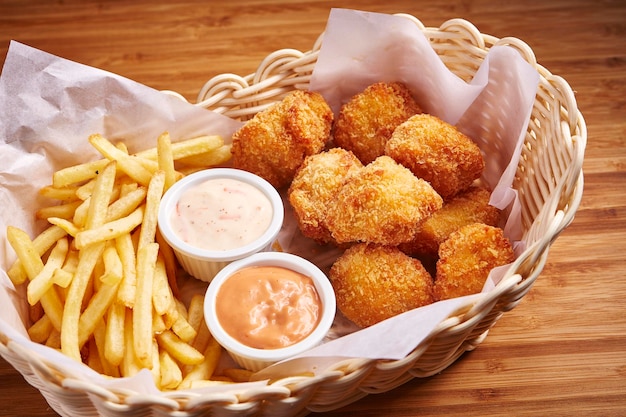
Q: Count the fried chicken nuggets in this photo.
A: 8